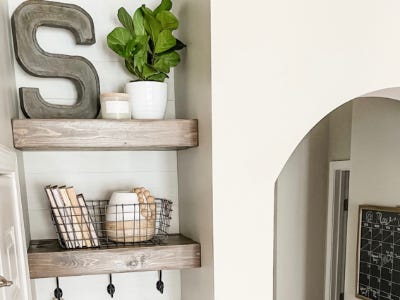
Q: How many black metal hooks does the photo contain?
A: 3